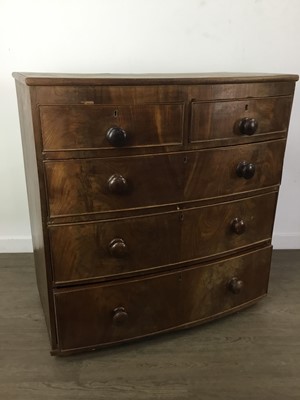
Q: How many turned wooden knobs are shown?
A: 8